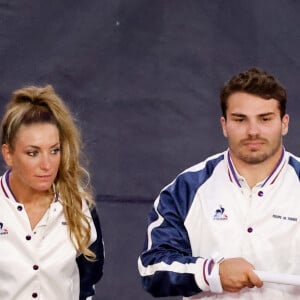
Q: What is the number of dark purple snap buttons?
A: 6